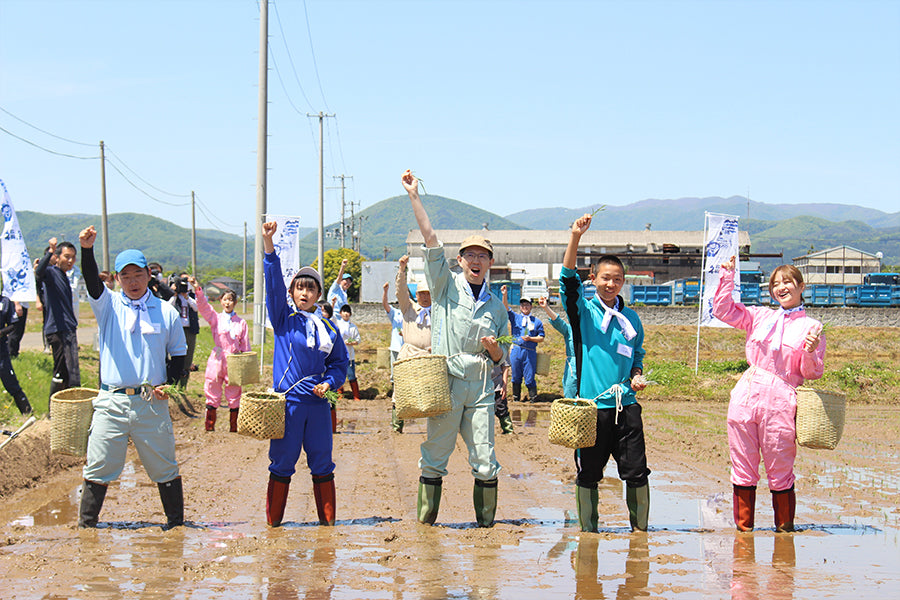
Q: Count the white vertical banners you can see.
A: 3